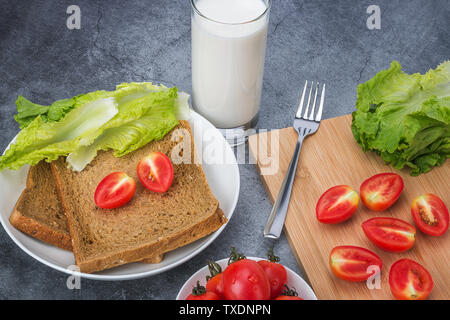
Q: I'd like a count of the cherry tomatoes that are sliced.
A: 8